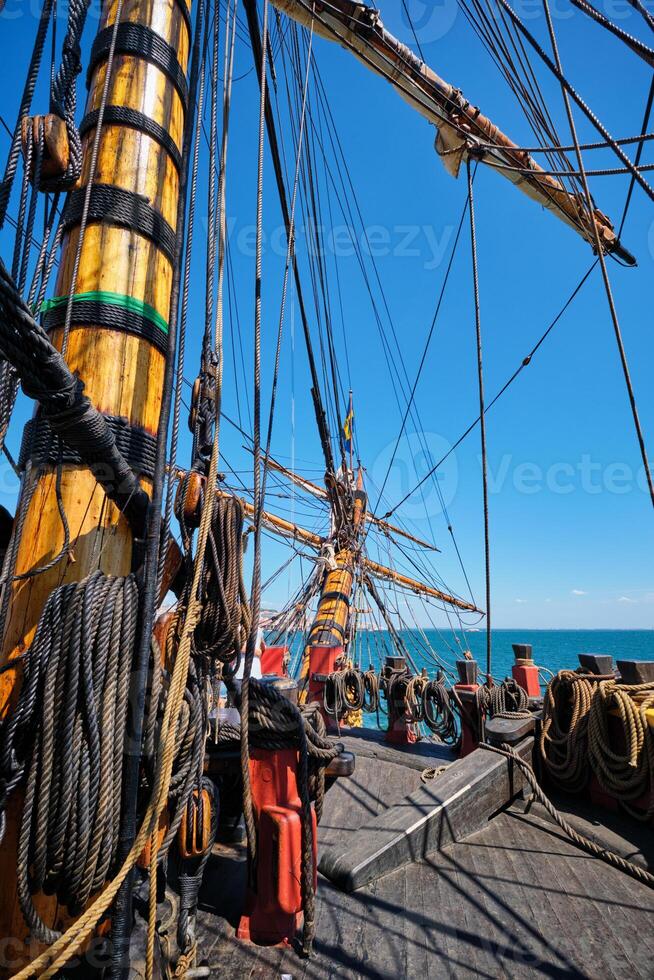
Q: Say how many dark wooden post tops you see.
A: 5